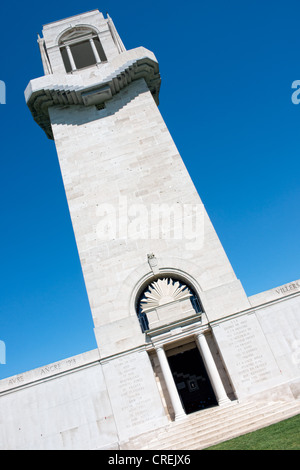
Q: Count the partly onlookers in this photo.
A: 0